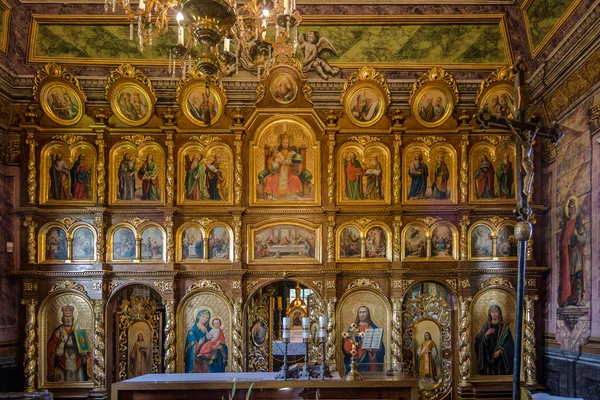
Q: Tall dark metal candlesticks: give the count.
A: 3